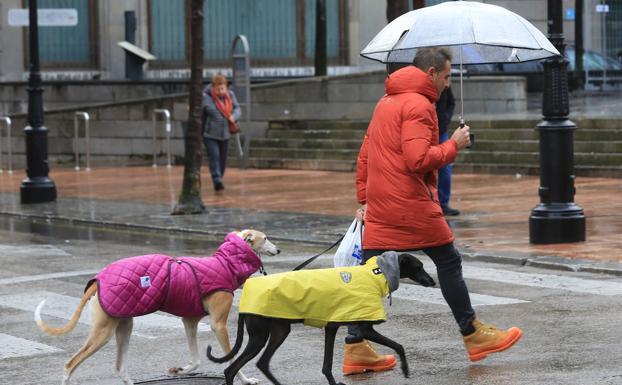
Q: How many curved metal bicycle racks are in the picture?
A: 3